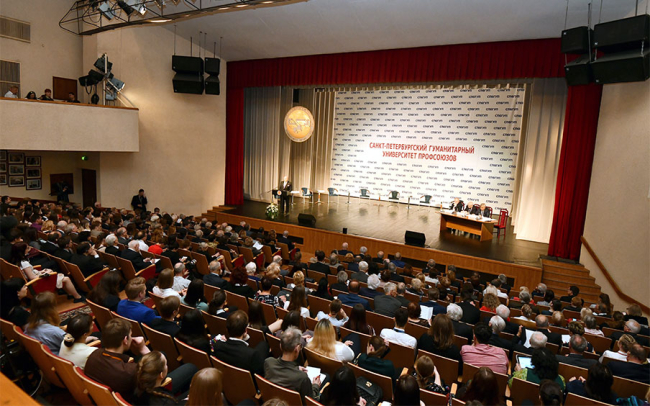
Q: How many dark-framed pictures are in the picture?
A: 9